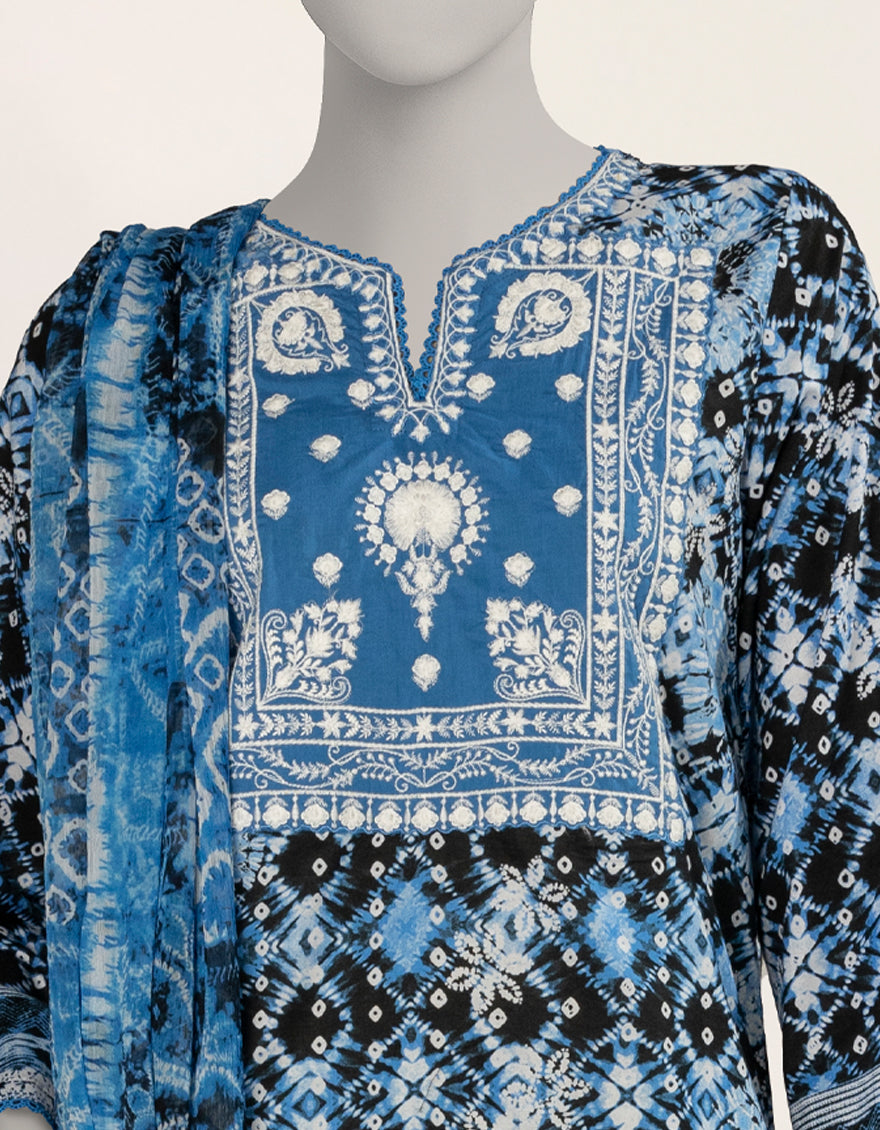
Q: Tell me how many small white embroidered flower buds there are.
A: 11